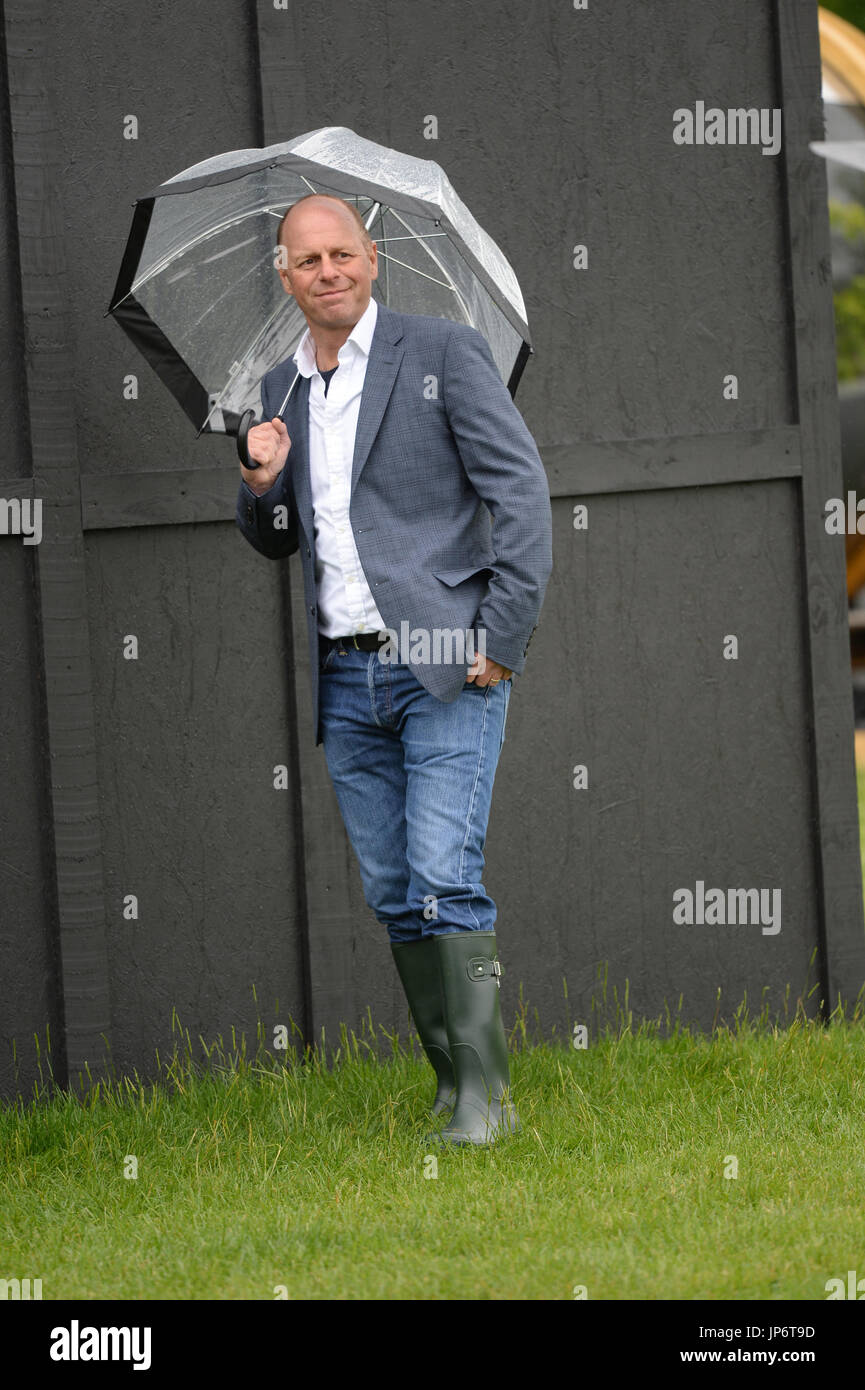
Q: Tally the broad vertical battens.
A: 3